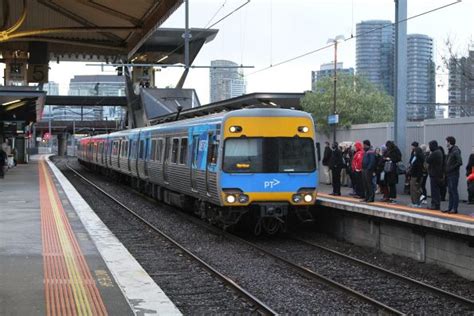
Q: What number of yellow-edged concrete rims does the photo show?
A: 2